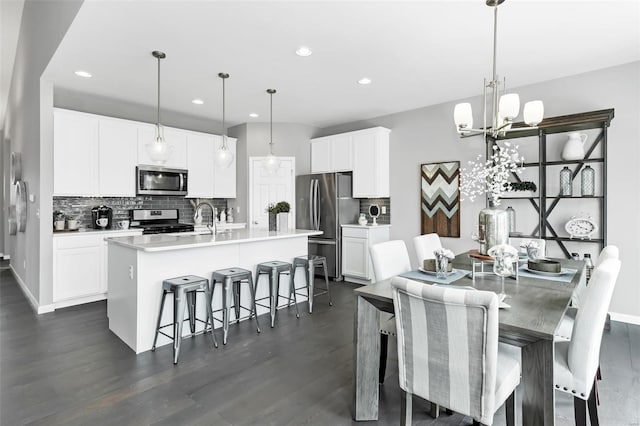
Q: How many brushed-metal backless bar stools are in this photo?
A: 4